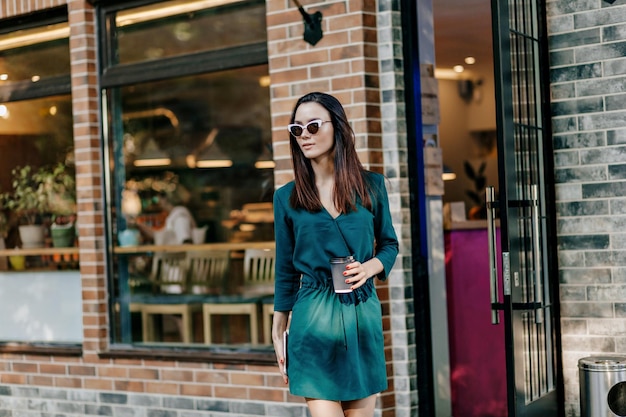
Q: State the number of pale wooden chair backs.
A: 3